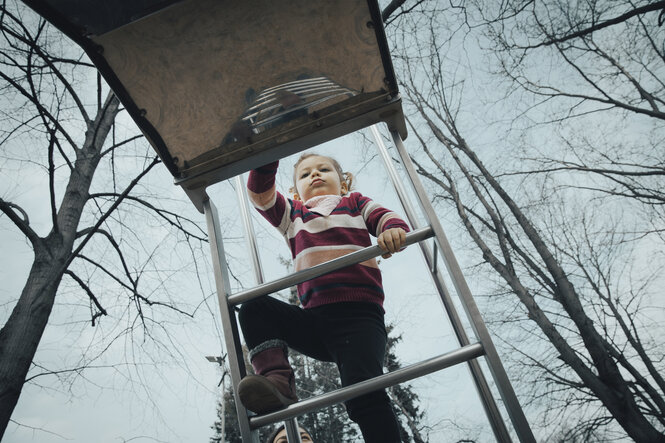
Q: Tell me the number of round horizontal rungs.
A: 2